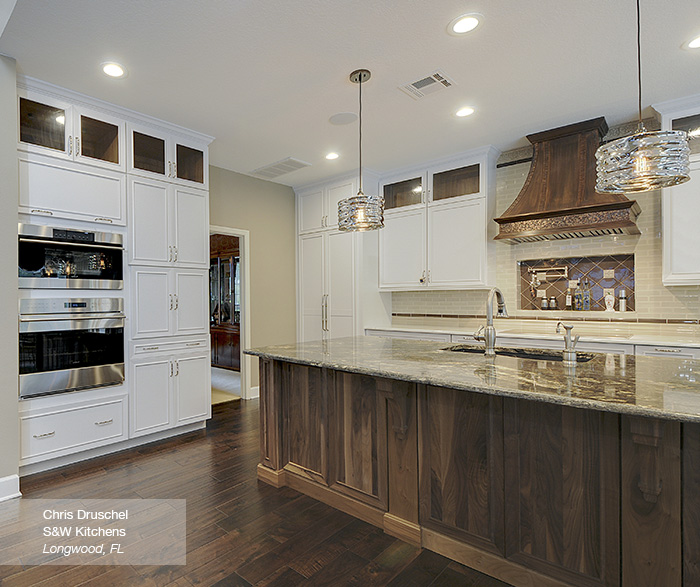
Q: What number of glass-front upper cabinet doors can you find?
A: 7